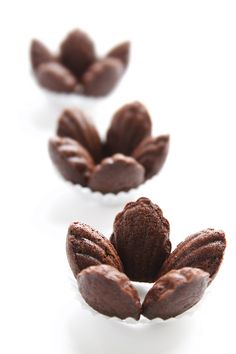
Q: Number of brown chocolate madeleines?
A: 15